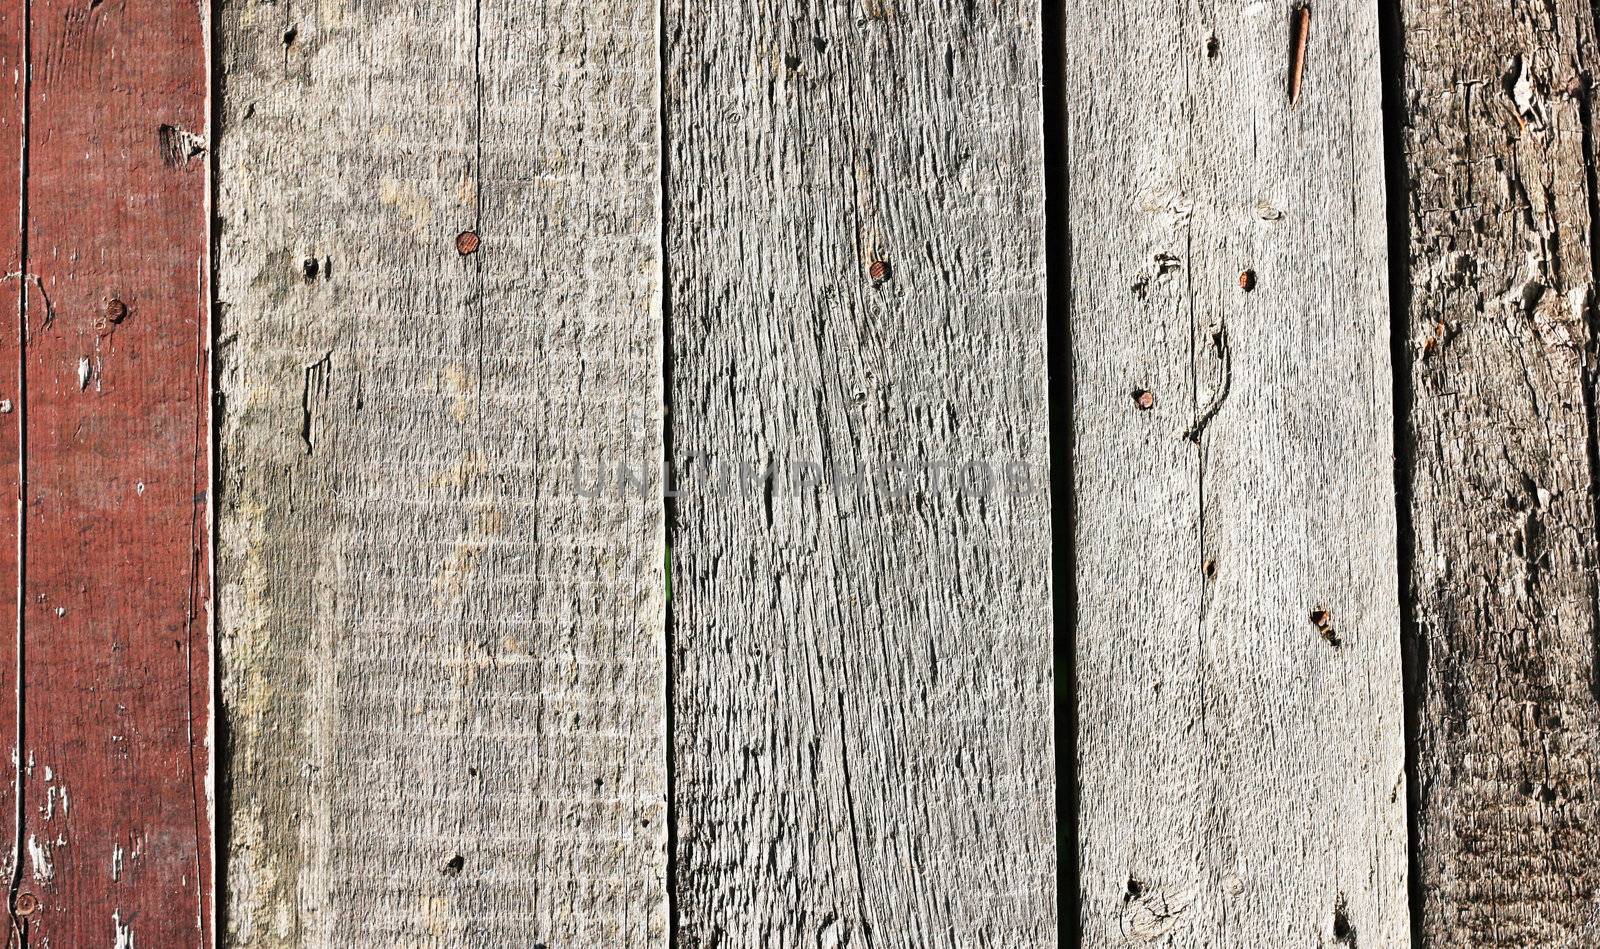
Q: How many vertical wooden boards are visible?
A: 5